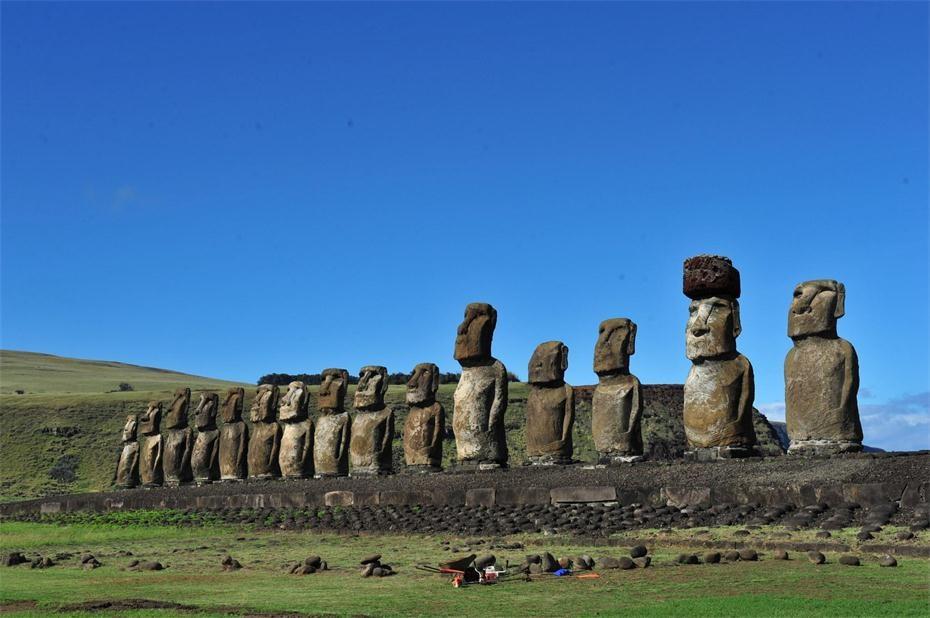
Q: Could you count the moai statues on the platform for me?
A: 15